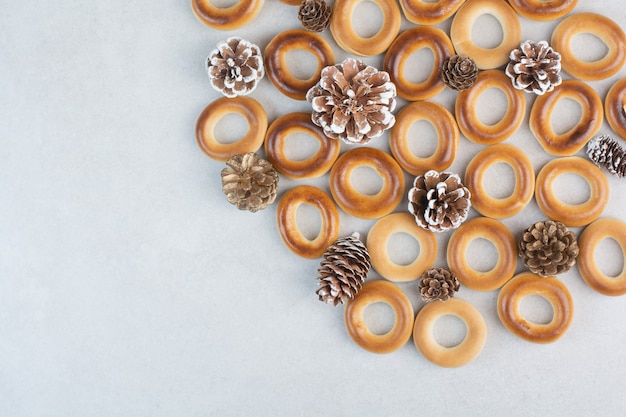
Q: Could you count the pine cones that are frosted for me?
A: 6